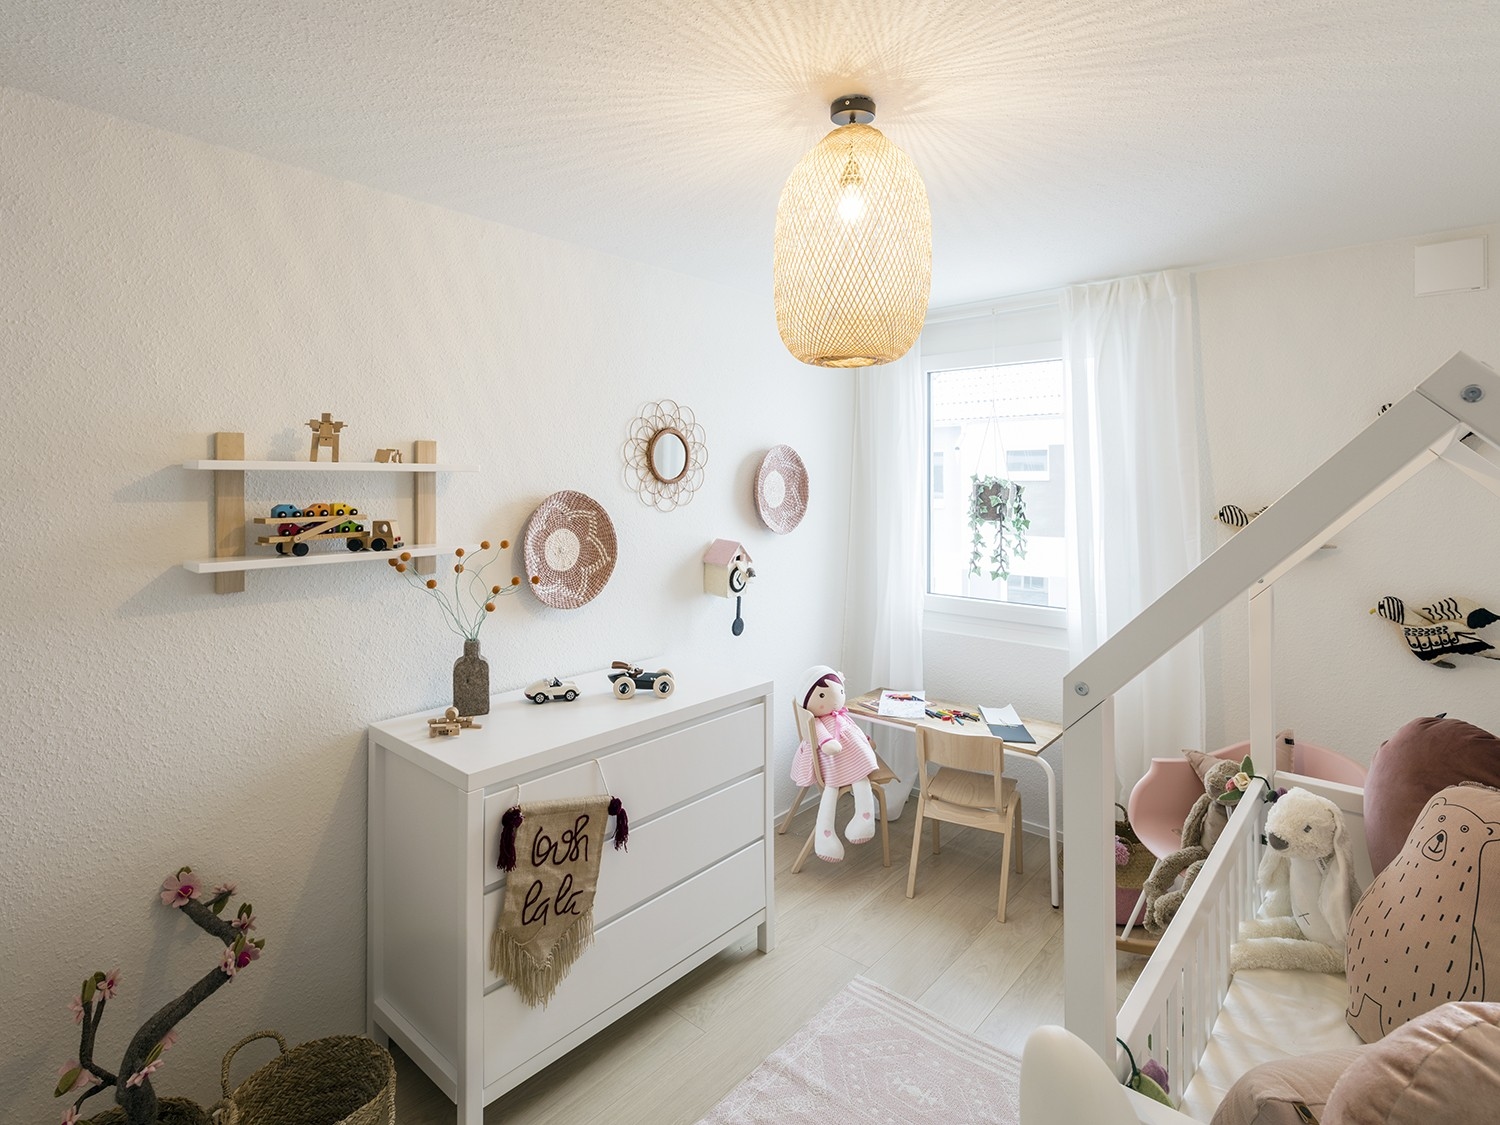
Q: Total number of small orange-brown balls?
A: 12